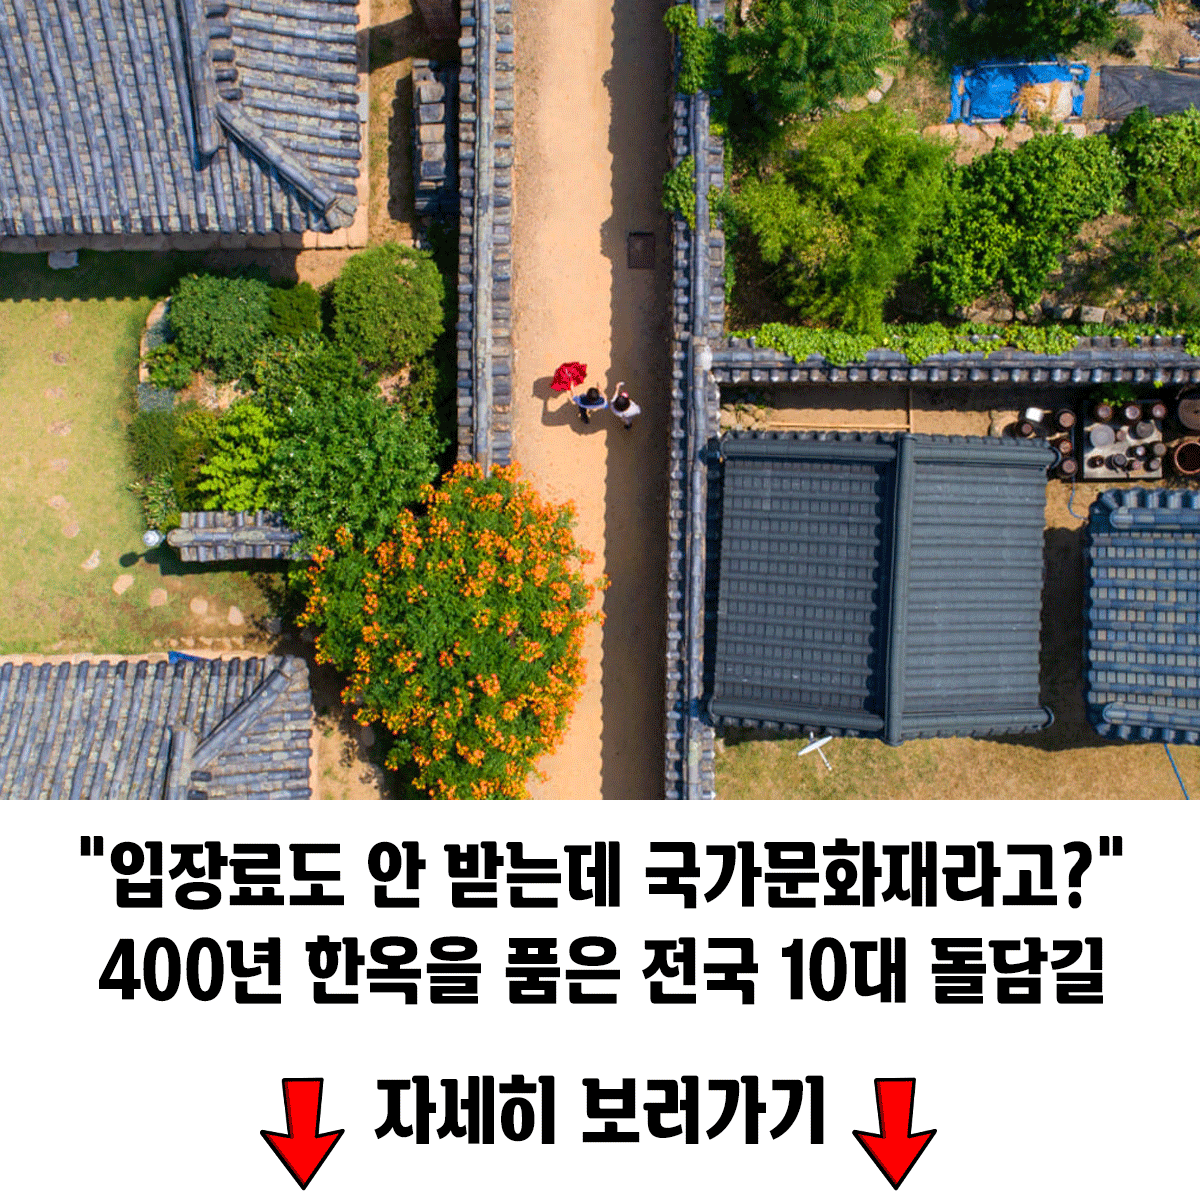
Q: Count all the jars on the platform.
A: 12